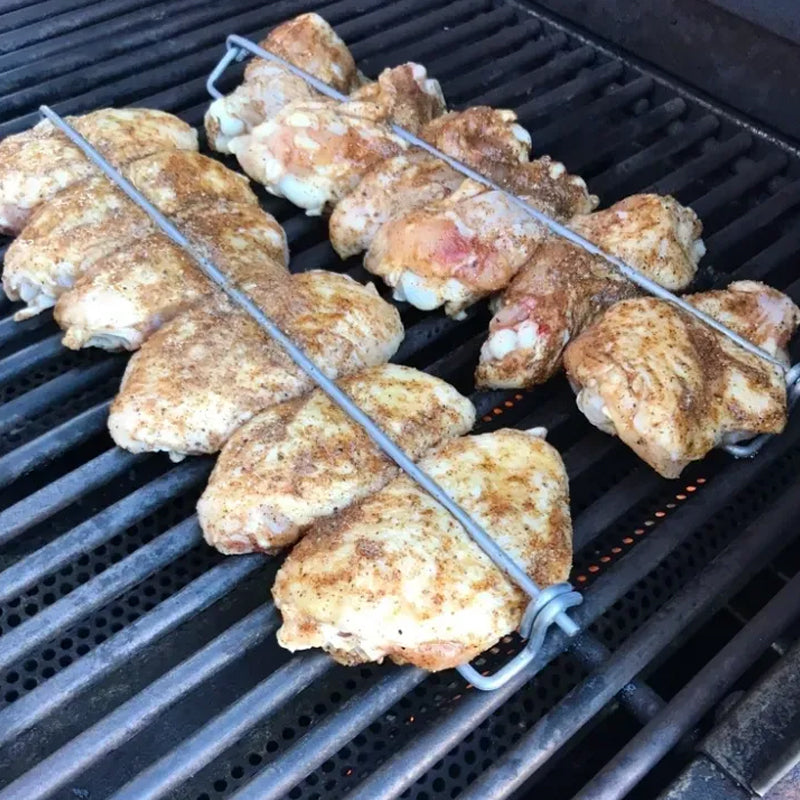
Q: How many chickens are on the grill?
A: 12